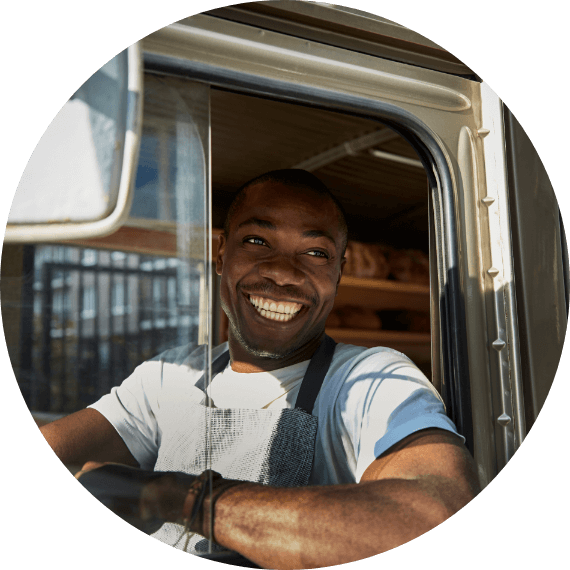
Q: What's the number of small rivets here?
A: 5